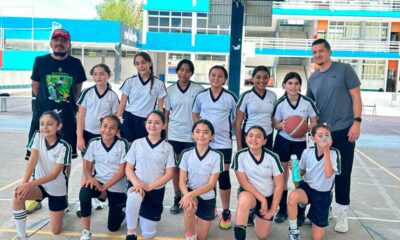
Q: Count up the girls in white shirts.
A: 12